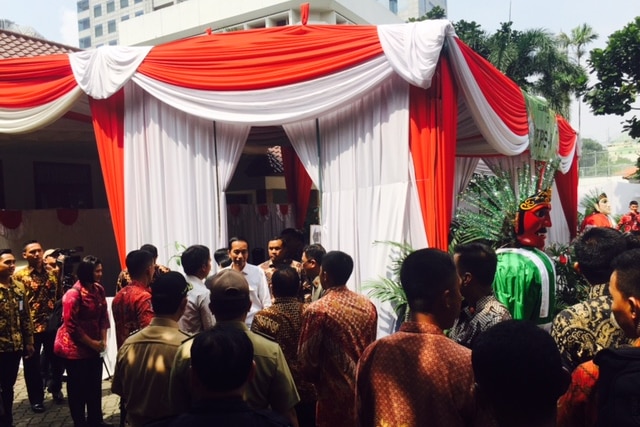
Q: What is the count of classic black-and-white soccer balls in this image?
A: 0